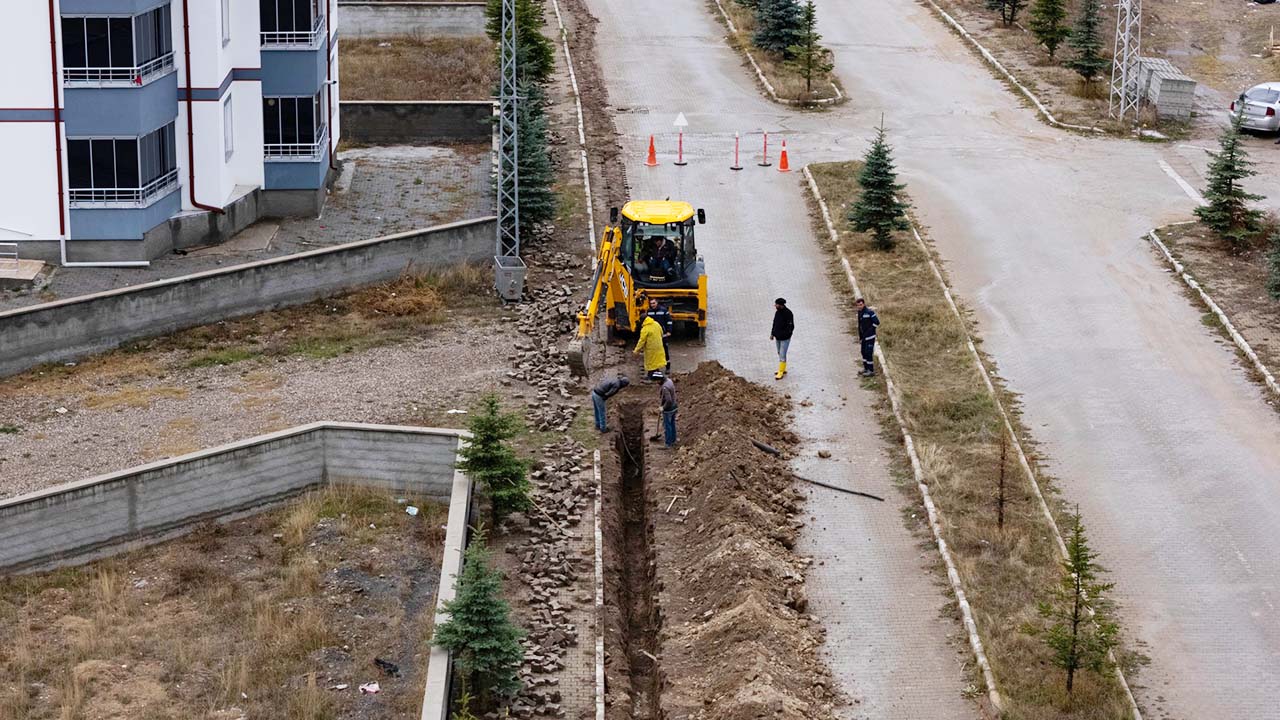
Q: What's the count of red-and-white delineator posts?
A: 3